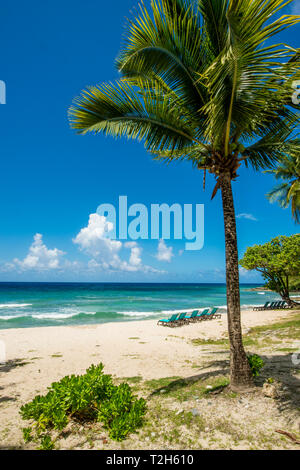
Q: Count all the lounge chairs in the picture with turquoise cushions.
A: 5